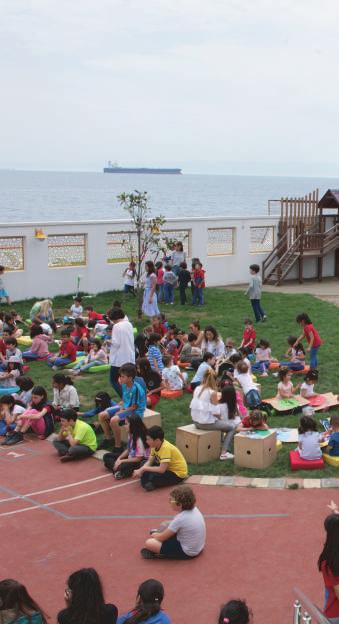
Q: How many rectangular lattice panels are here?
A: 6